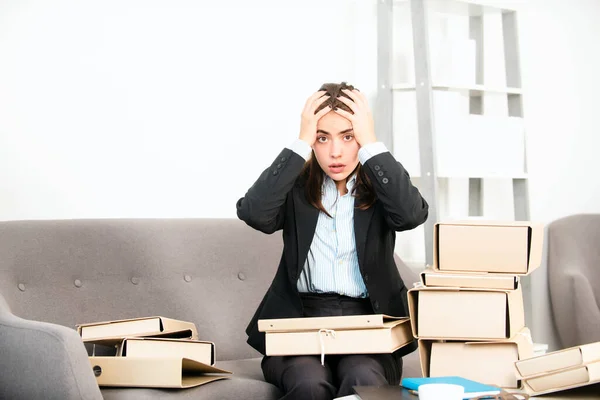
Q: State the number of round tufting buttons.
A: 5